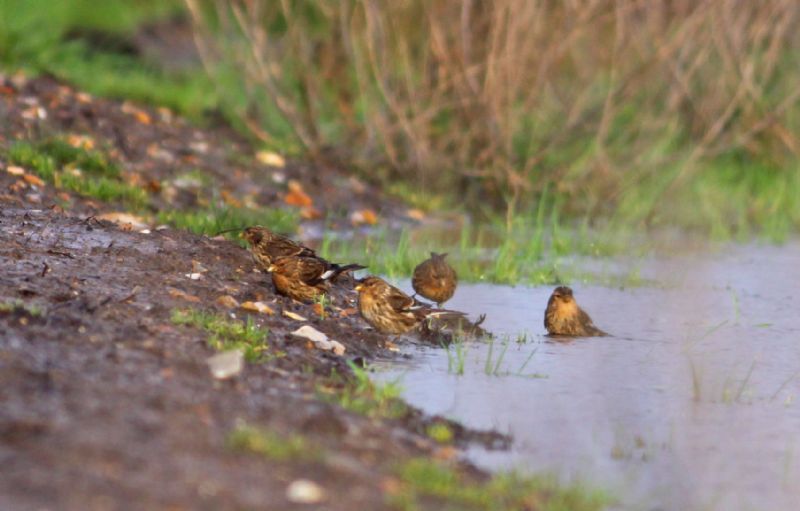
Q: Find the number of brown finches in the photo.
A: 5